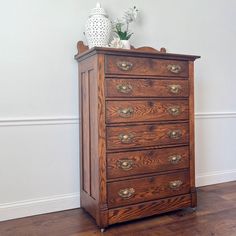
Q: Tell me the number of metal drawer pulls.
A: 12